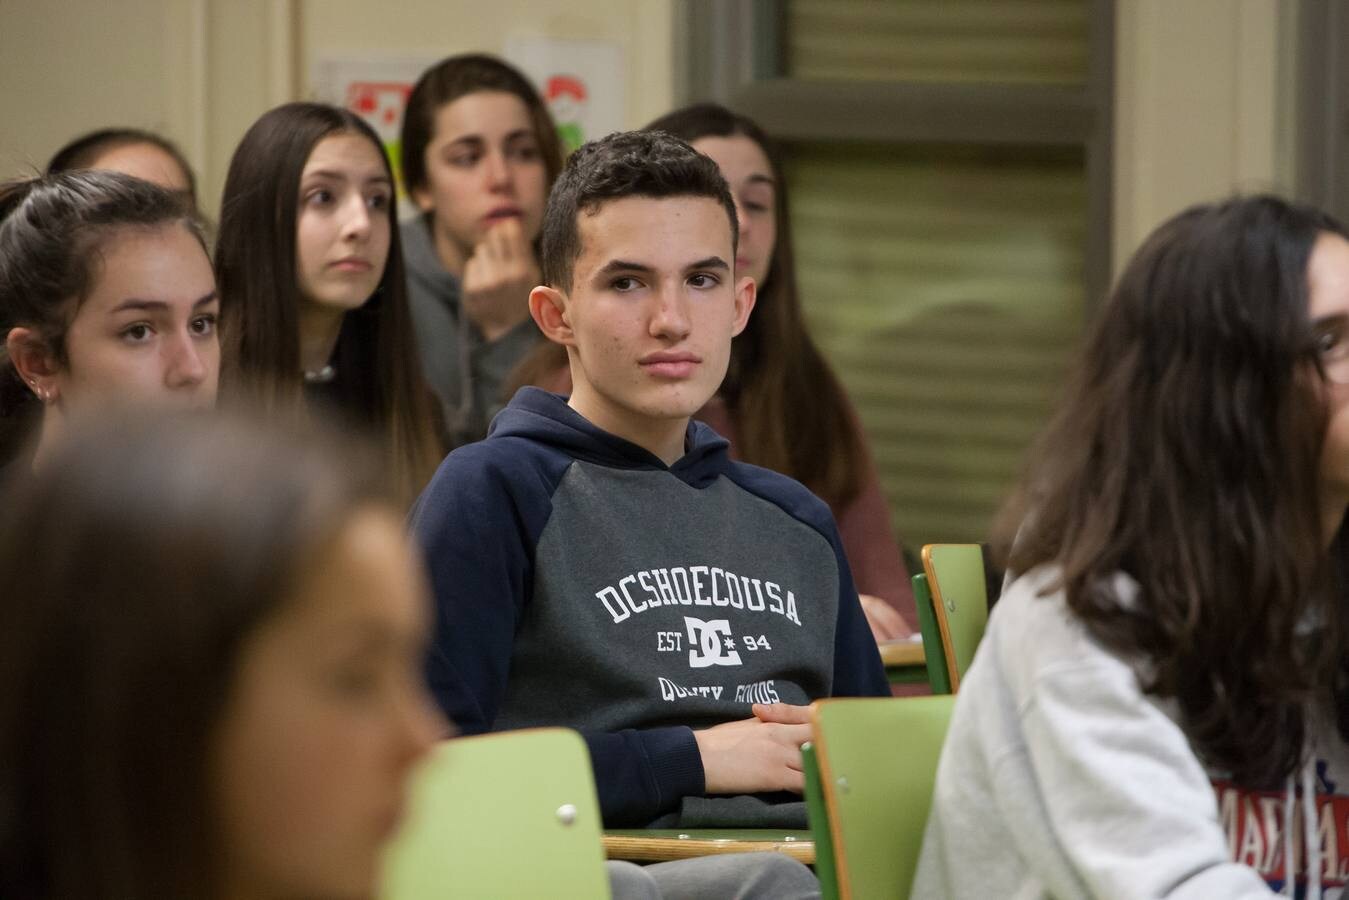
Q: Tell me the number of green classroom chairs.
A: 3